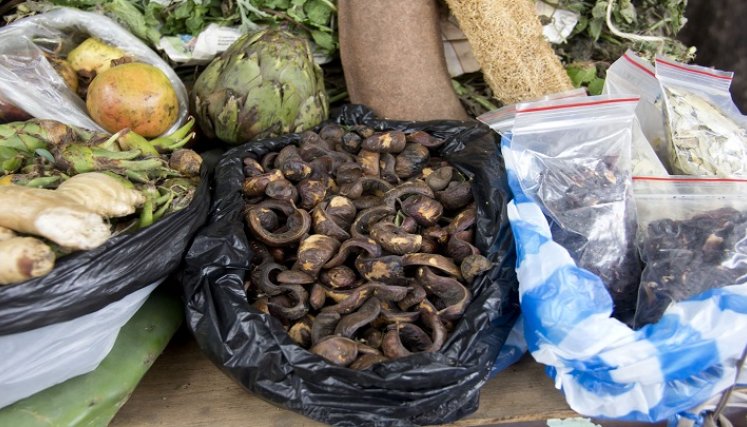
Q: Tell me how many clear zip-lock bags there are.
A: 5